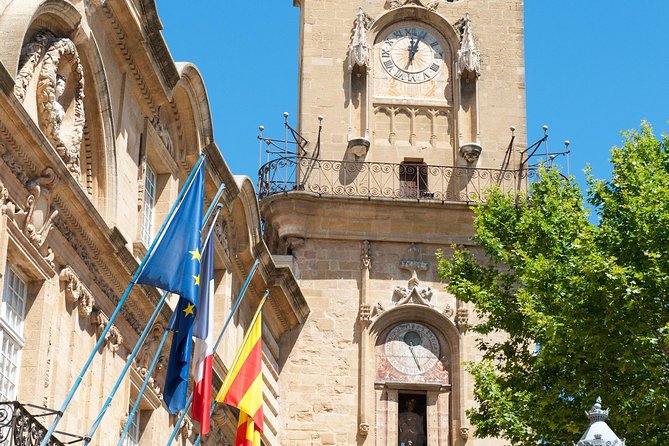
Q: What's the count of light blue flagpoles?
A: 5